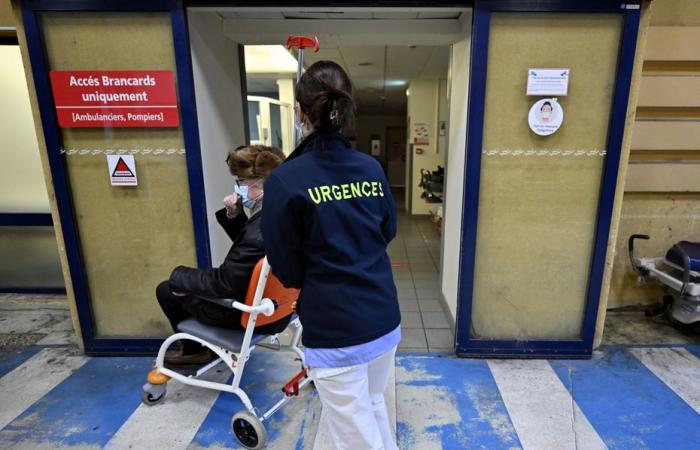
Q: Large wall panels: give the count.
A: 2